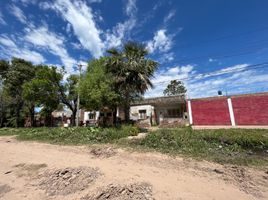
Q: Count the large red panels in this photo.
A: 2